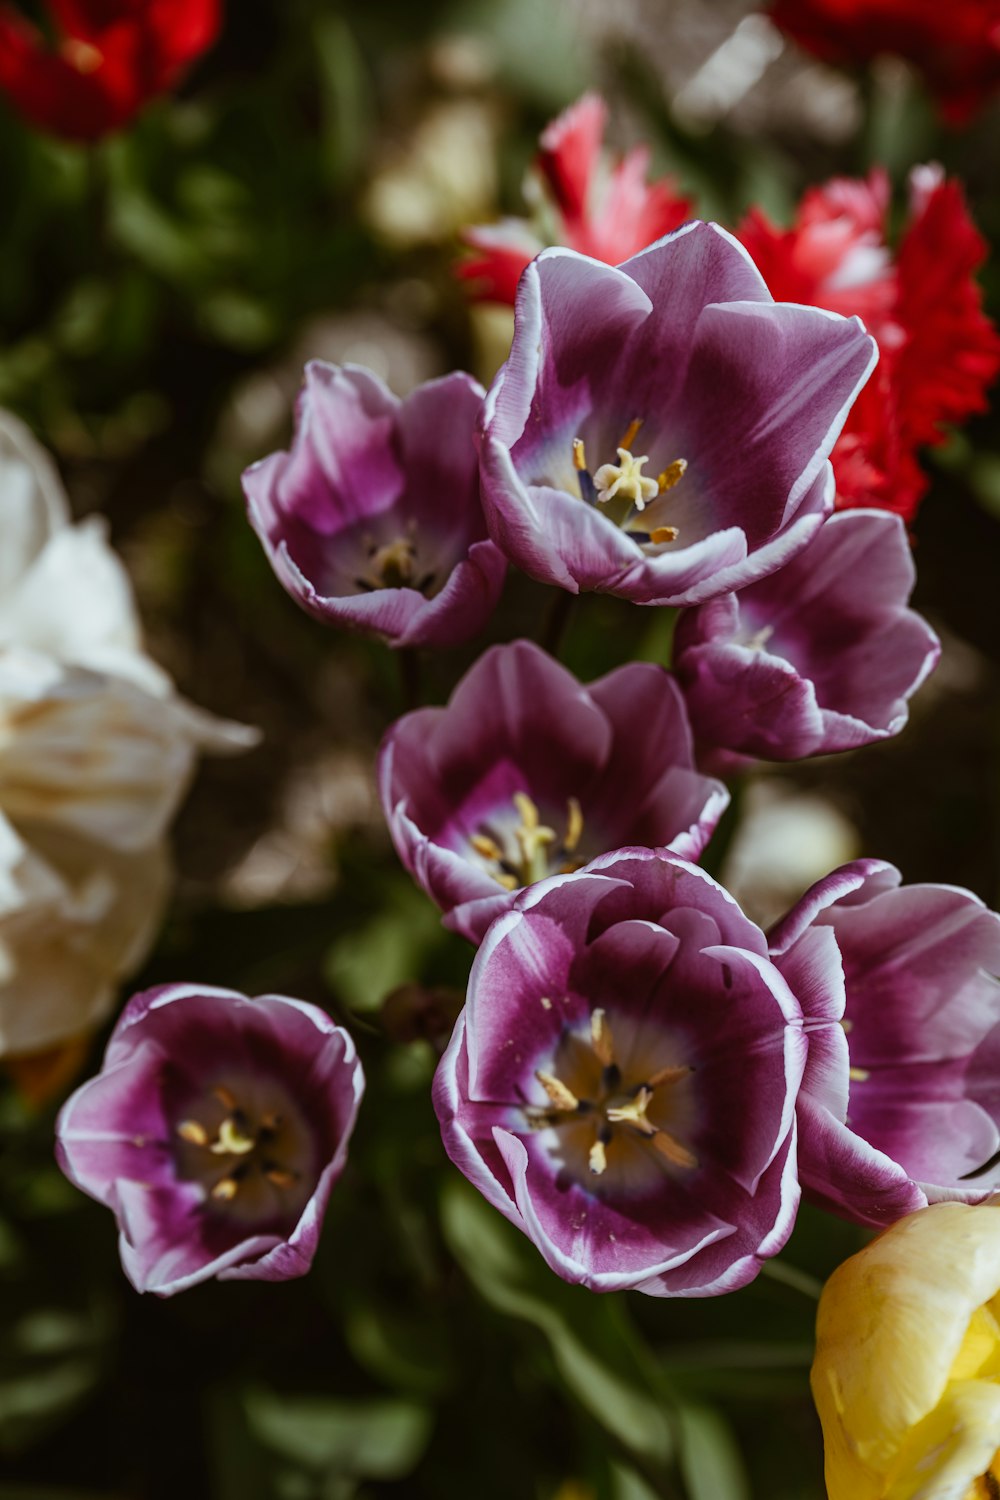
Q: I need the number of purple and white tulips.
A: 7